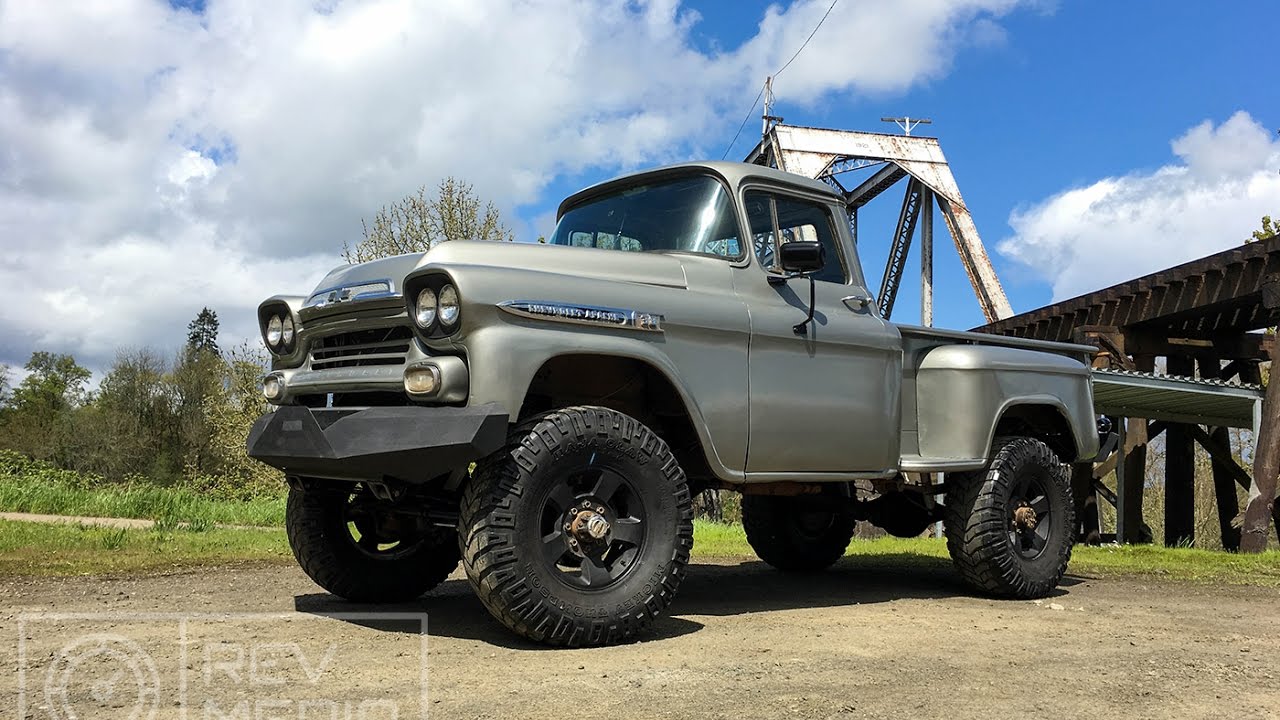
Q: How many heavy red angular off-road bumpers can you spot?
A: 0